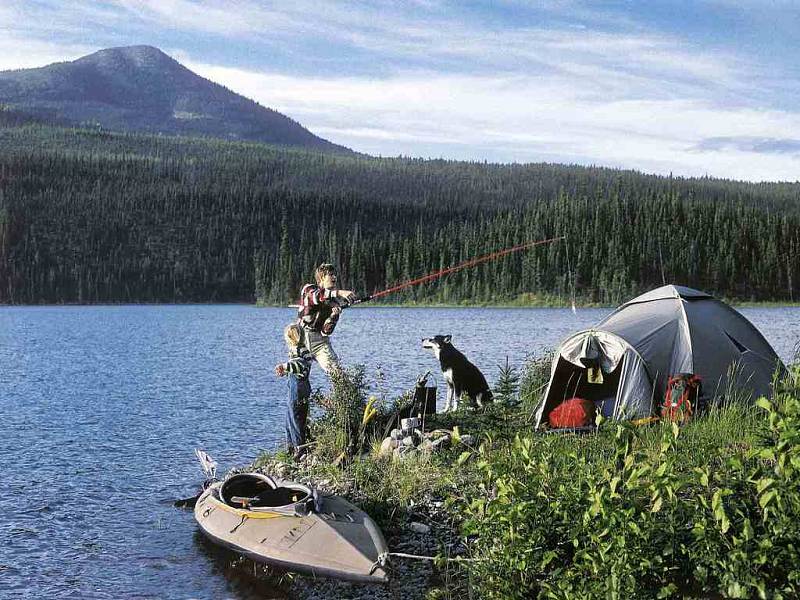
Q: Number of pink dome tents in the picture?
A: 0